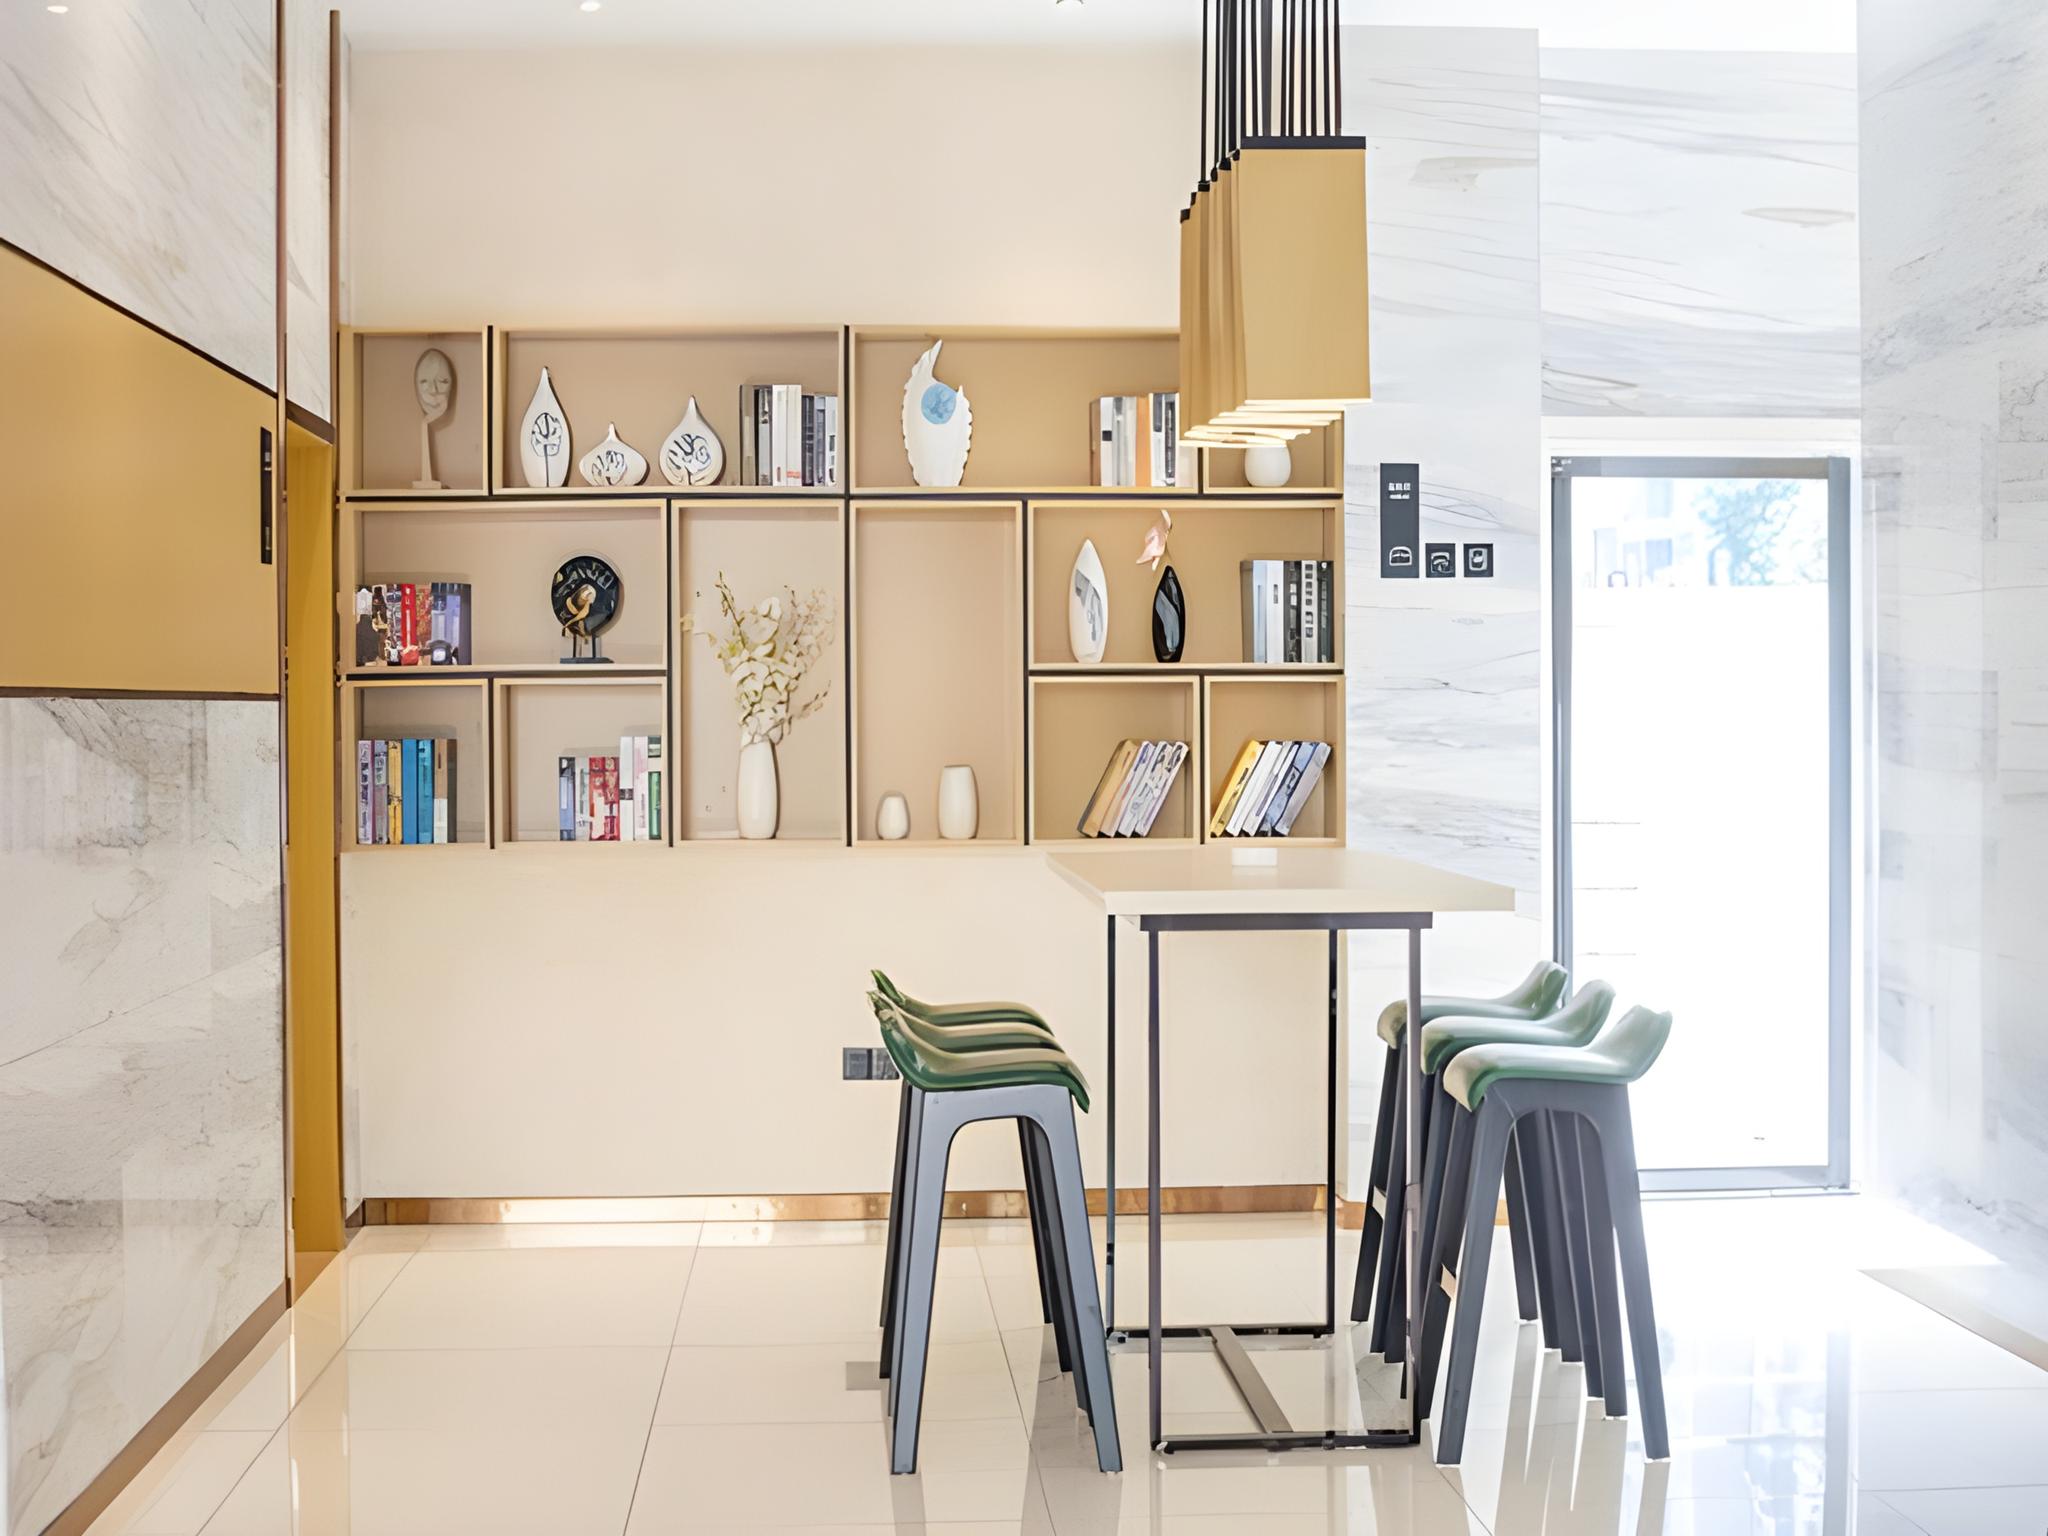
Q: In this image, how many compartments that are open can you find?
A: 12